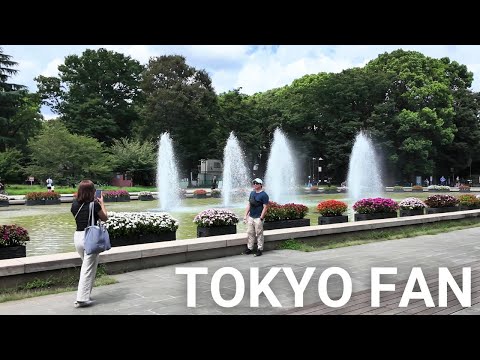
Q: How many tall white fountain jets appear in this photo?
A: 4